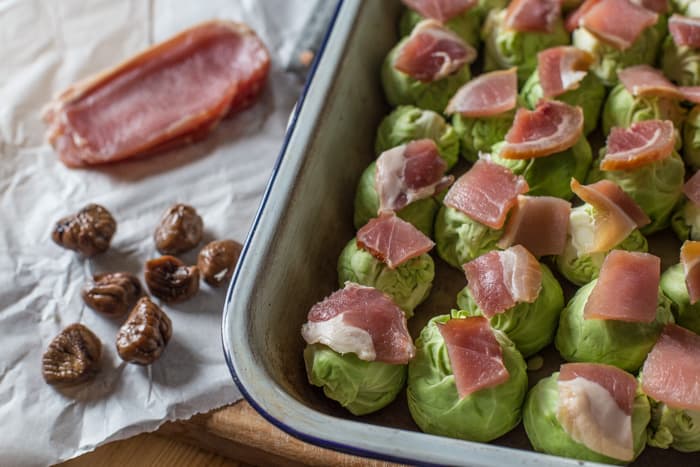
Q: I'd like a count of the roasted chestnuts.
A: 7